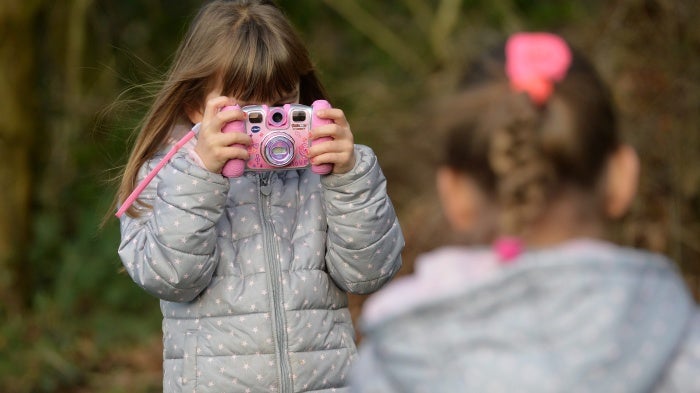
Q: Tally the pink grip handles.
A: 2